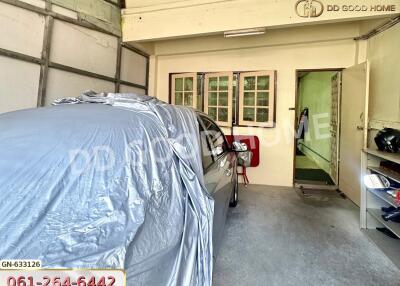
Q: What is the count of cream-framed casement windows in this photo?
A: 3